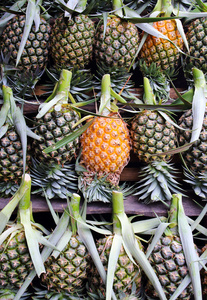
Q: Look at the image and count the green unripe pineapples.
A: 12